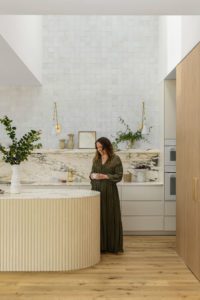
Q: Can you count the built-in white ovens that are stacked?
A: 2